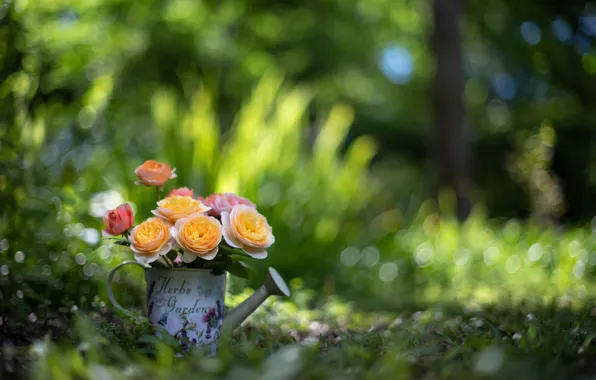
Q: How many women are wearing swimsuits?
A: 0